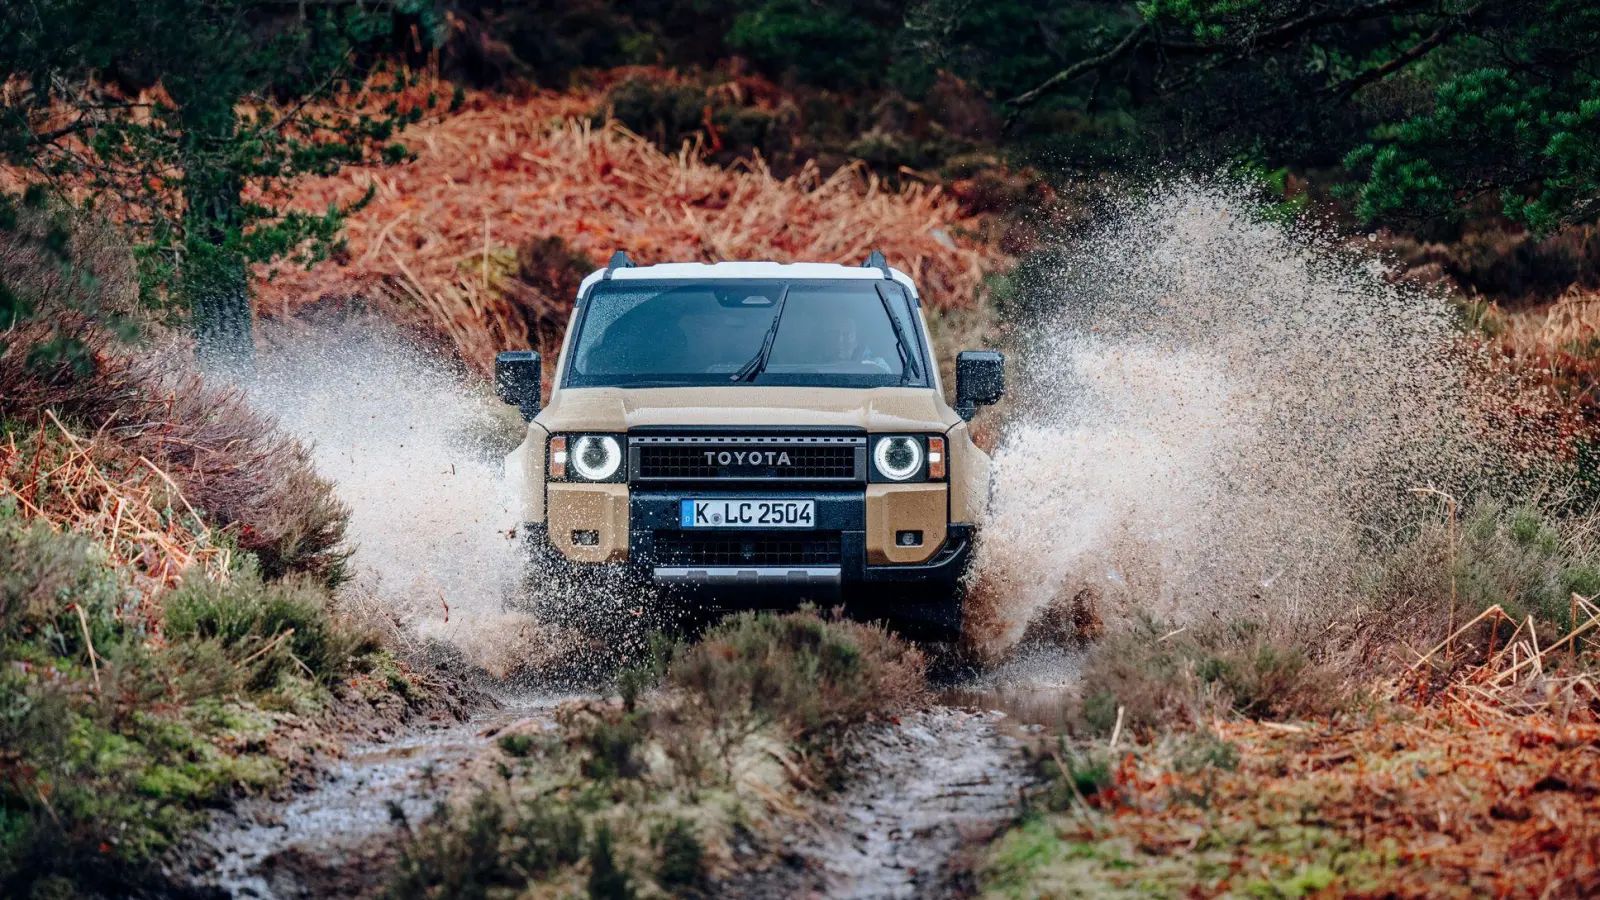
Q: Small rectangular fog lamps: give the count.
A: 2